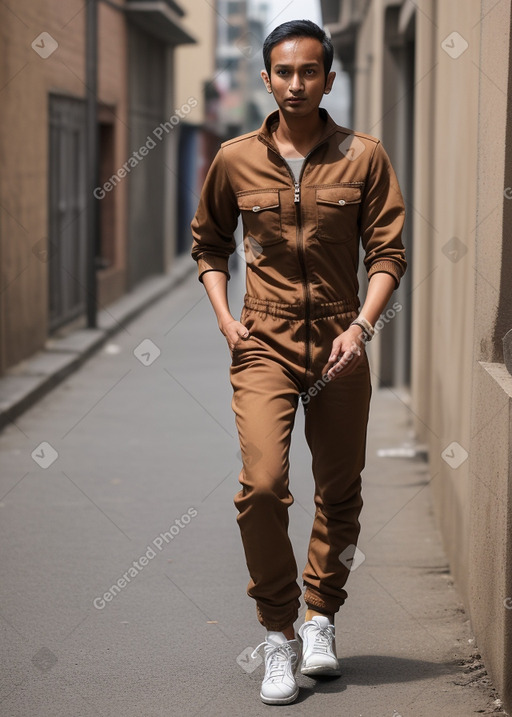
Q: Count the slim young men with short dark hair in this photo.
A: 1